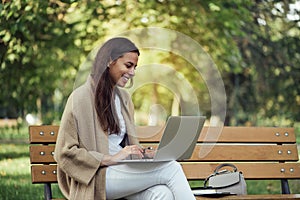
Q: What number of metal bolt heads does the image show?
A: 12